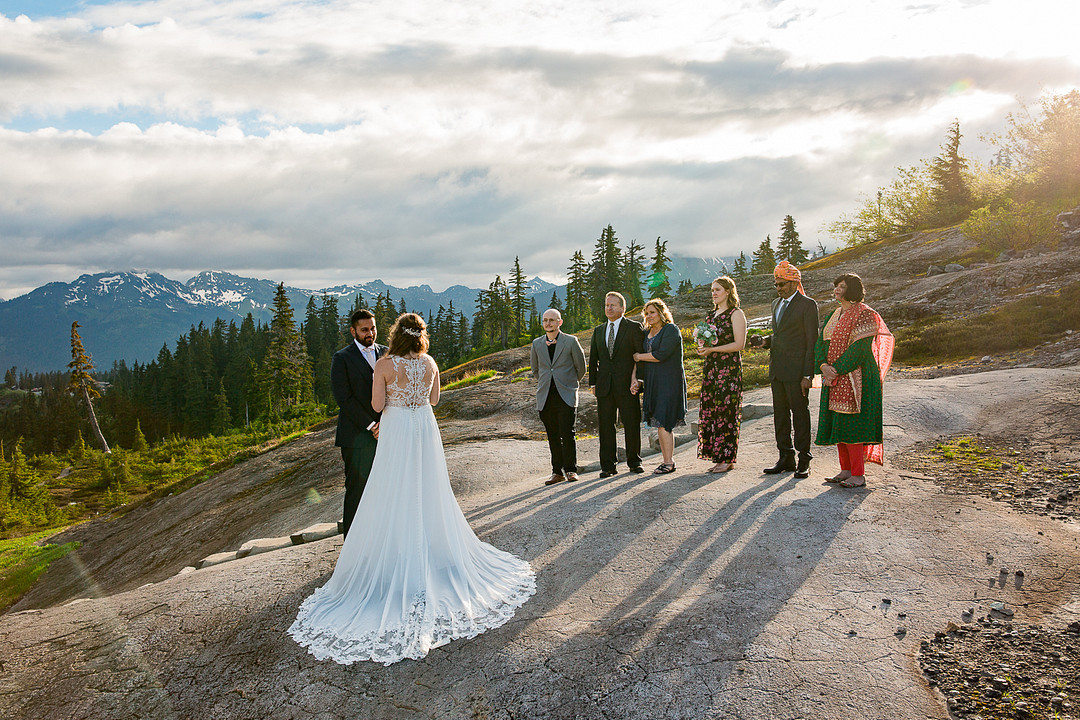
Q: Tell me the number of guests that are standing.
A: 6